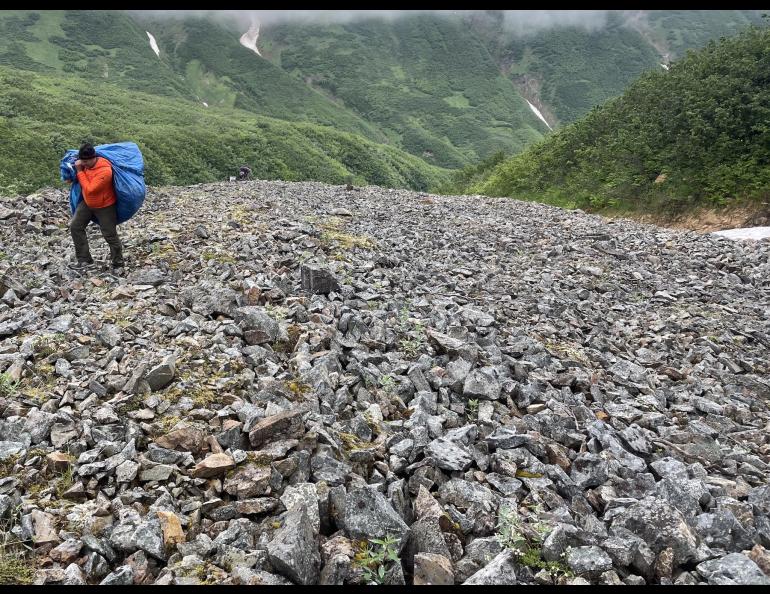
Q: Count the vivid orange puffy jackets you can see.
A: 1